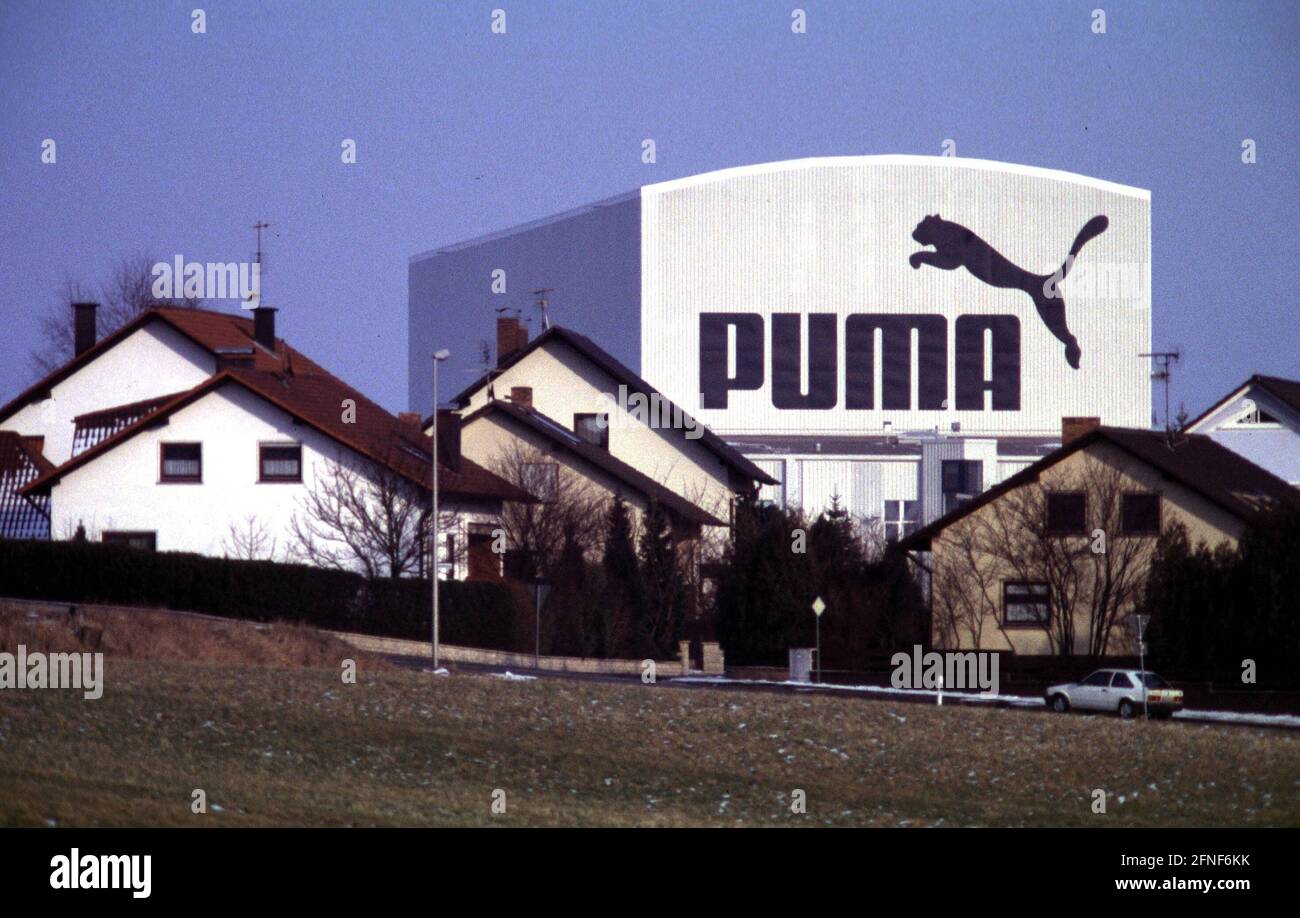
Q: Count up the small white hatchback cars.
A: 1